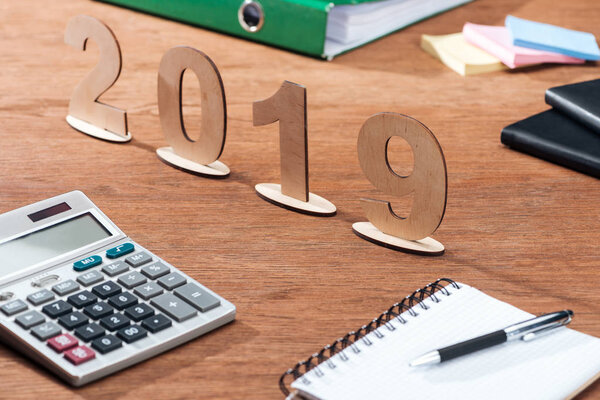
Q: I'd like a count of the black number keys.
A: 11